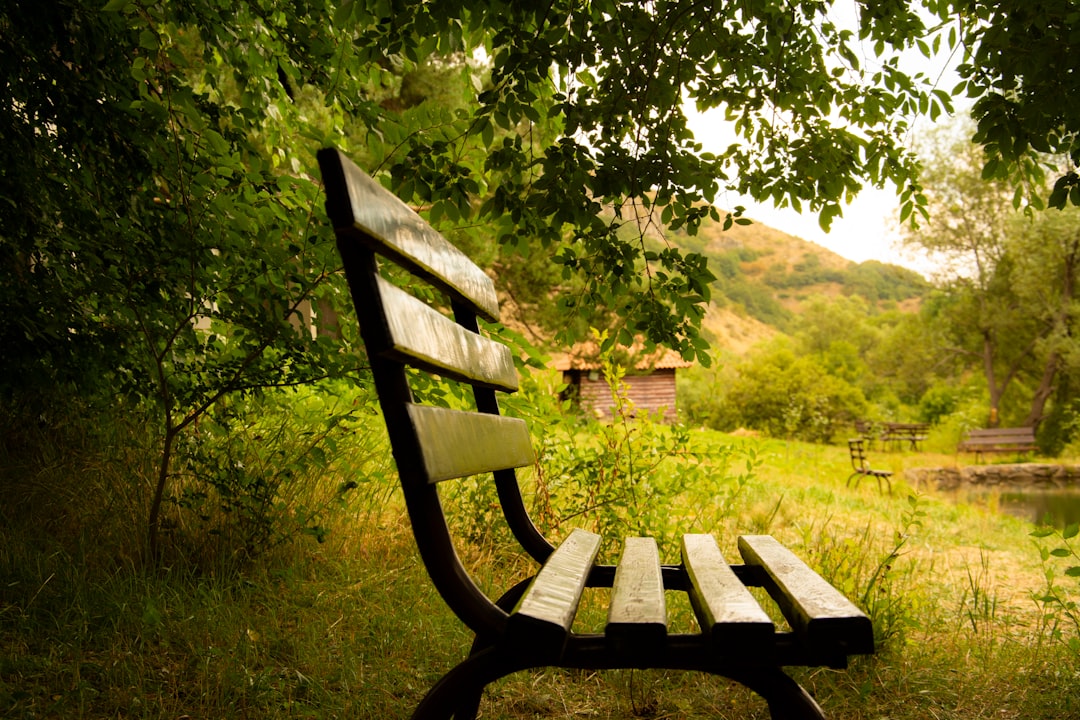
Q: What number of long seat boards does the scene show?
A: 4